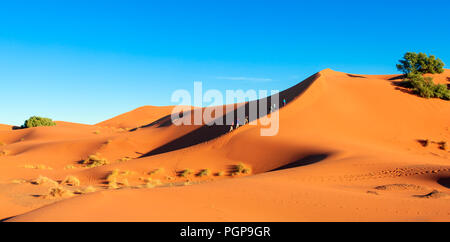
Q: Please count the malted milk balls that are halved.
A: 0